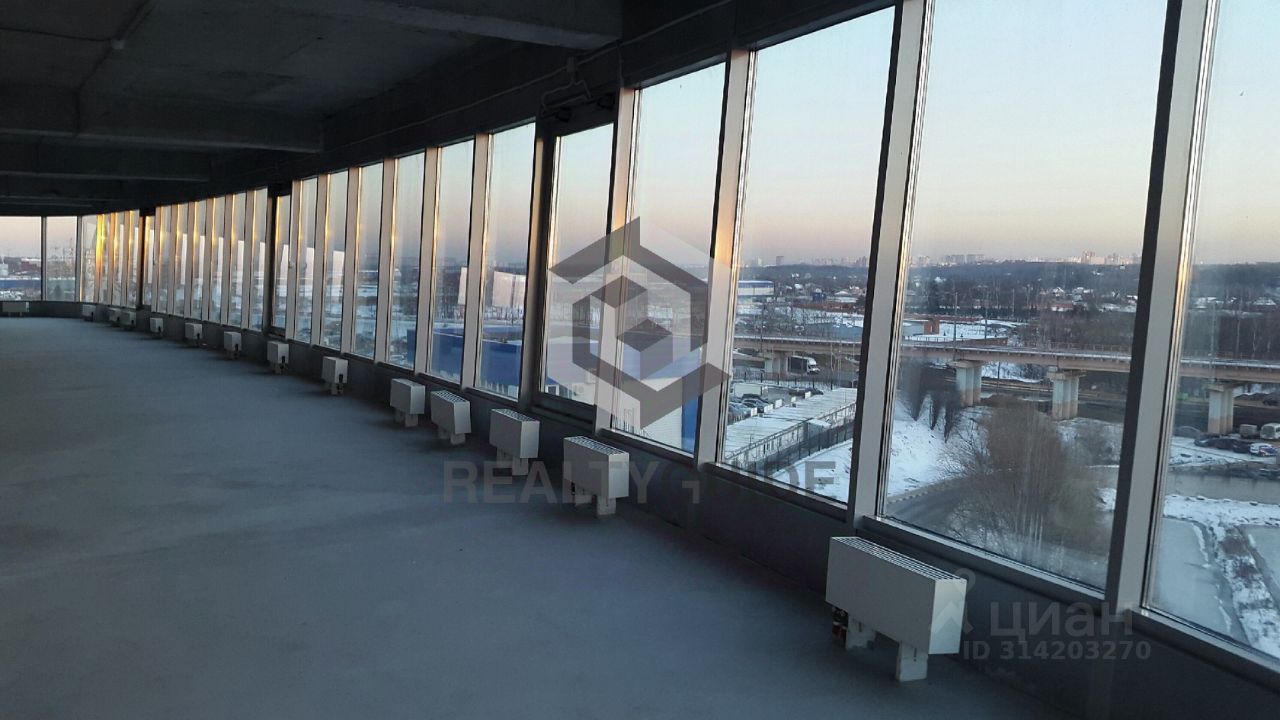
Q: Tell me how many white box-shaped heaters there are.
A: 14